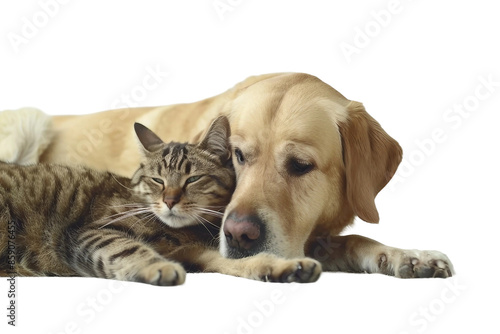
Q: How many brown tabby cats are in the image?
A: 1